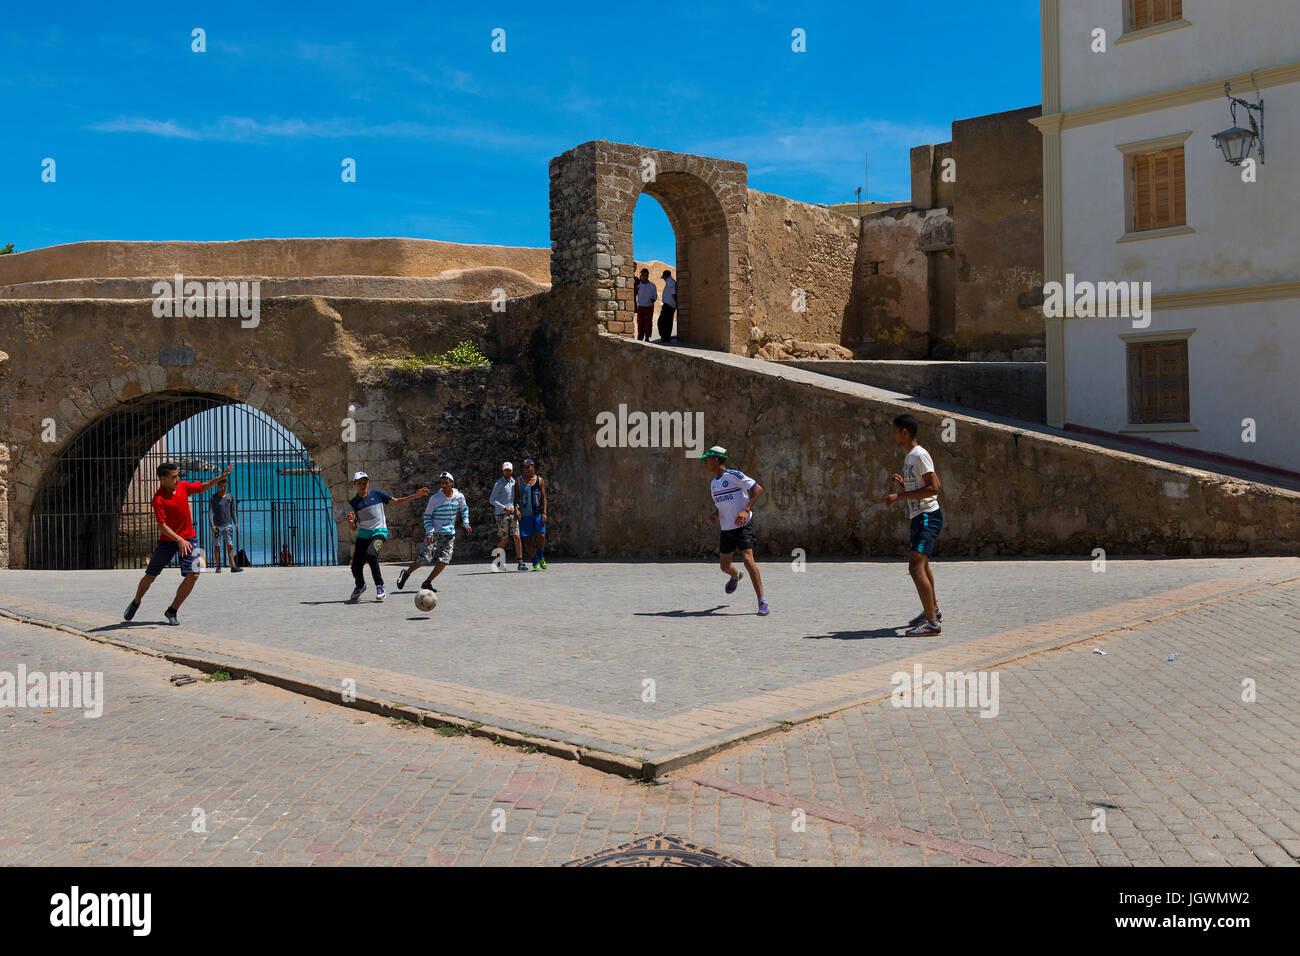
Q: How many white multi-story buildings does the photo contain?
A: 1